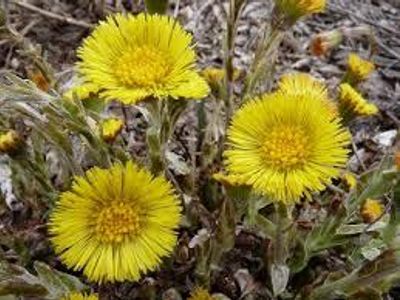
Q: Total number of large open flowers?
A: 3